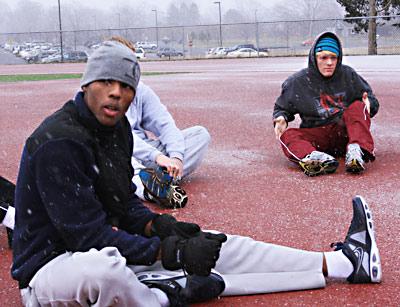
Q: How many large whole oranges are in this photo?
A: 0